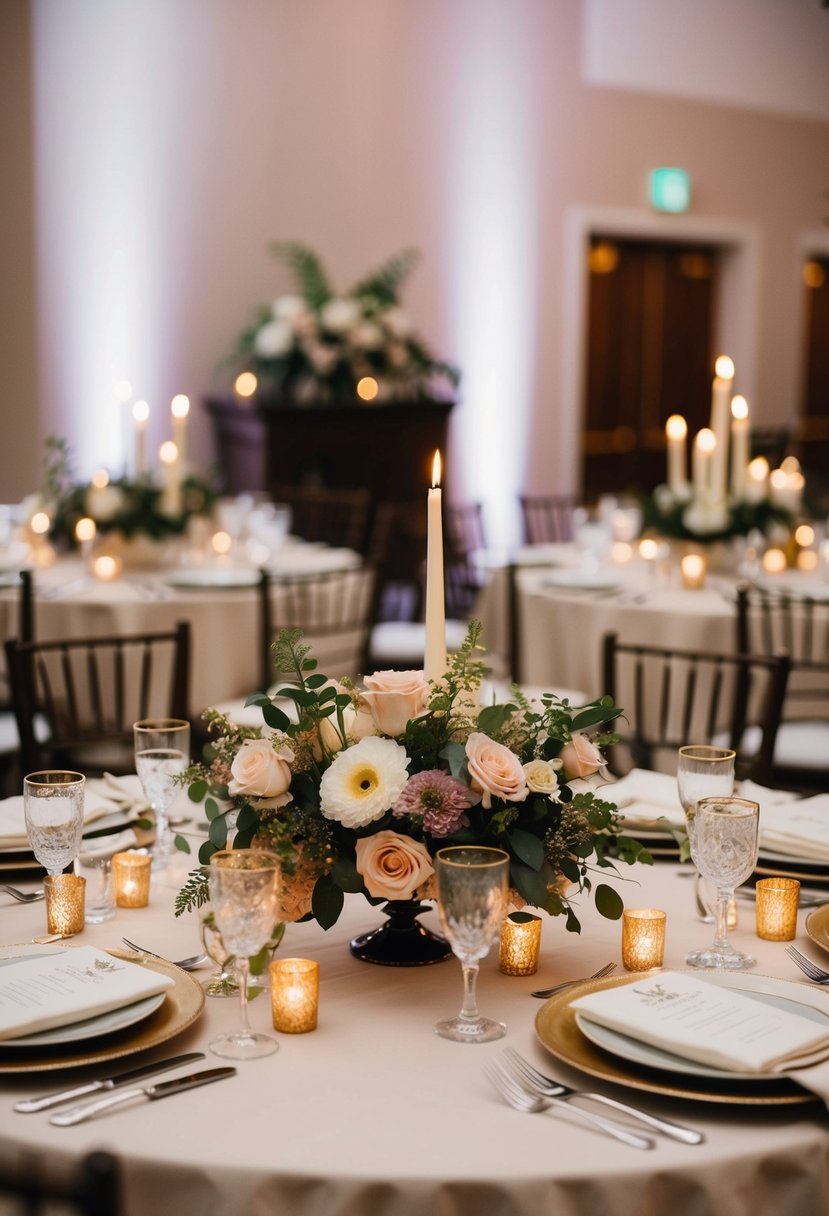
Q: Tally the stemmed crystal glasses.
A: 6